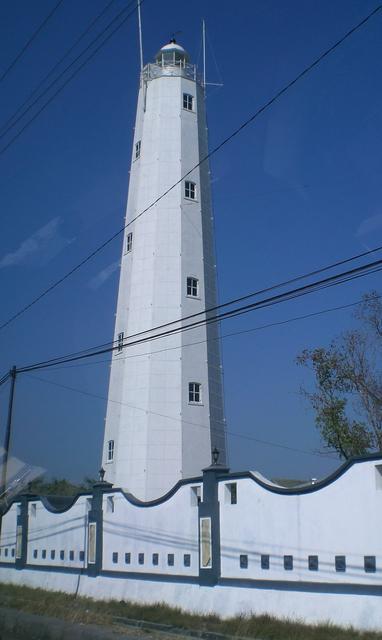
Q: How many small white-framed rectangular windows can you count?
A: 8